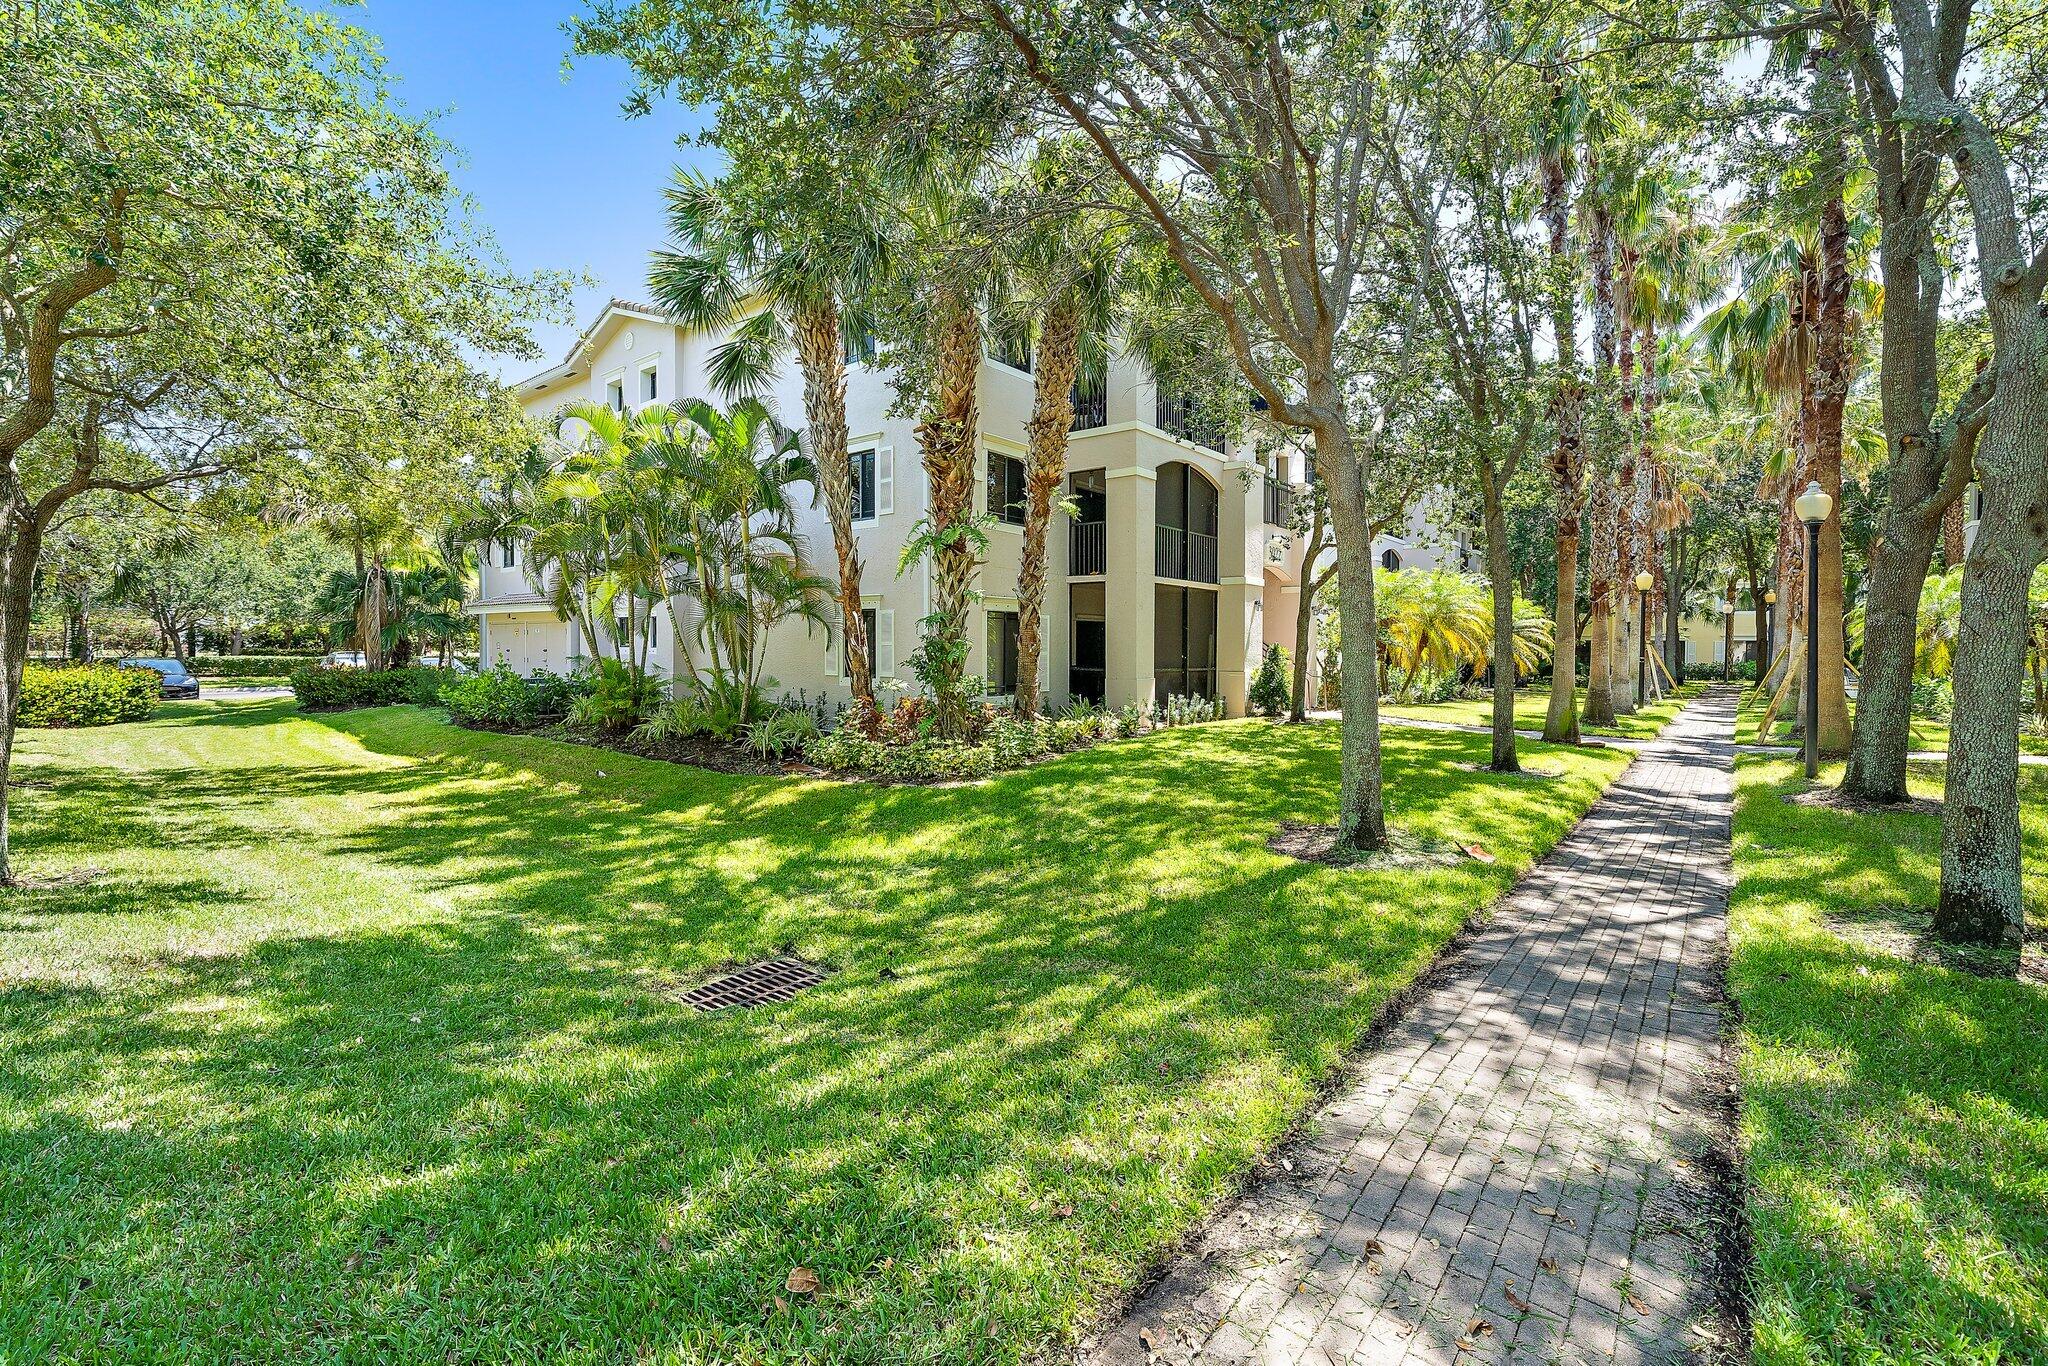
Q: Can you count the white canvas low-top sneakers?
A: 0